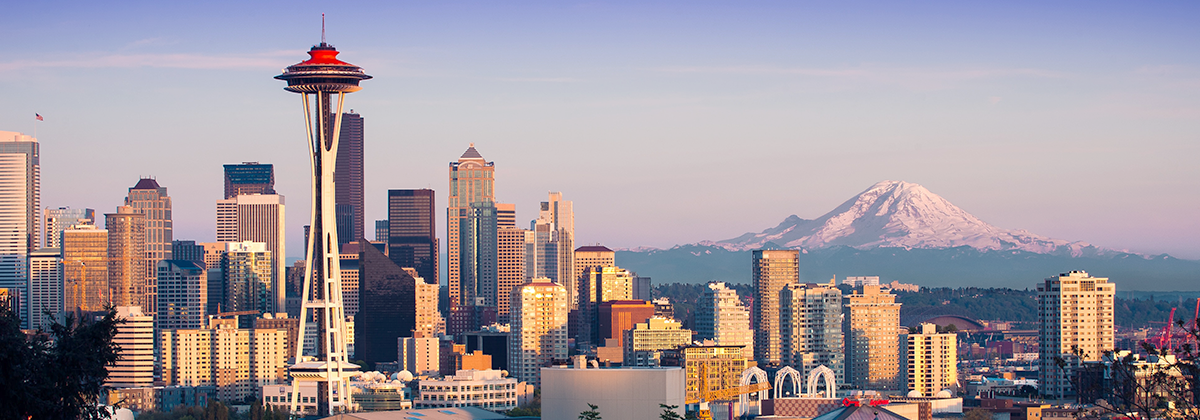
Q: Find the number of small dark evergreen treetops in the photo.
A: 2